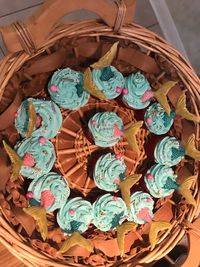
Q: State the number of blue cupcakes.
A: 14